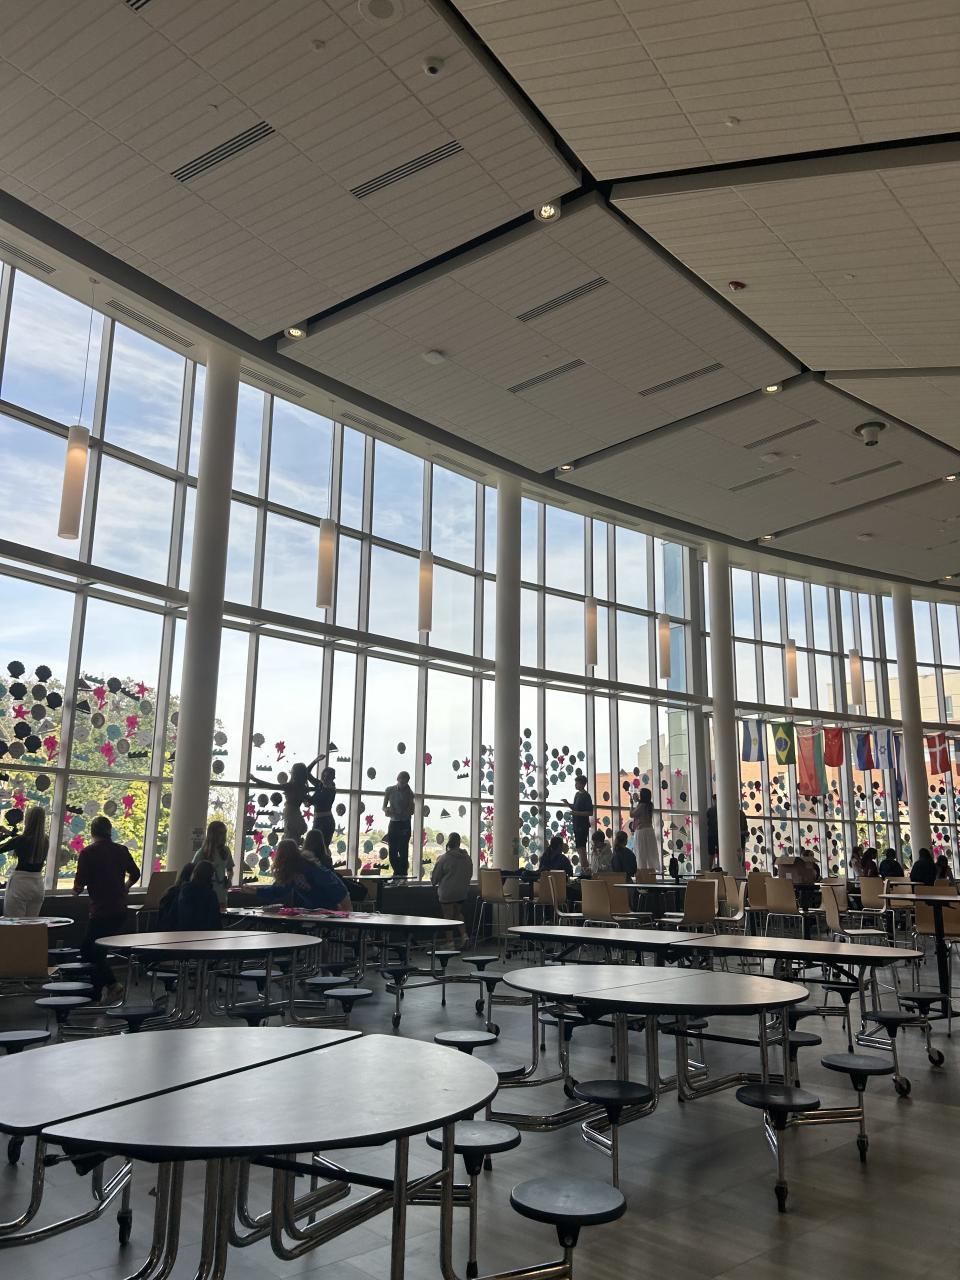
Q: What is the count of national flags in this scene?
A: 9